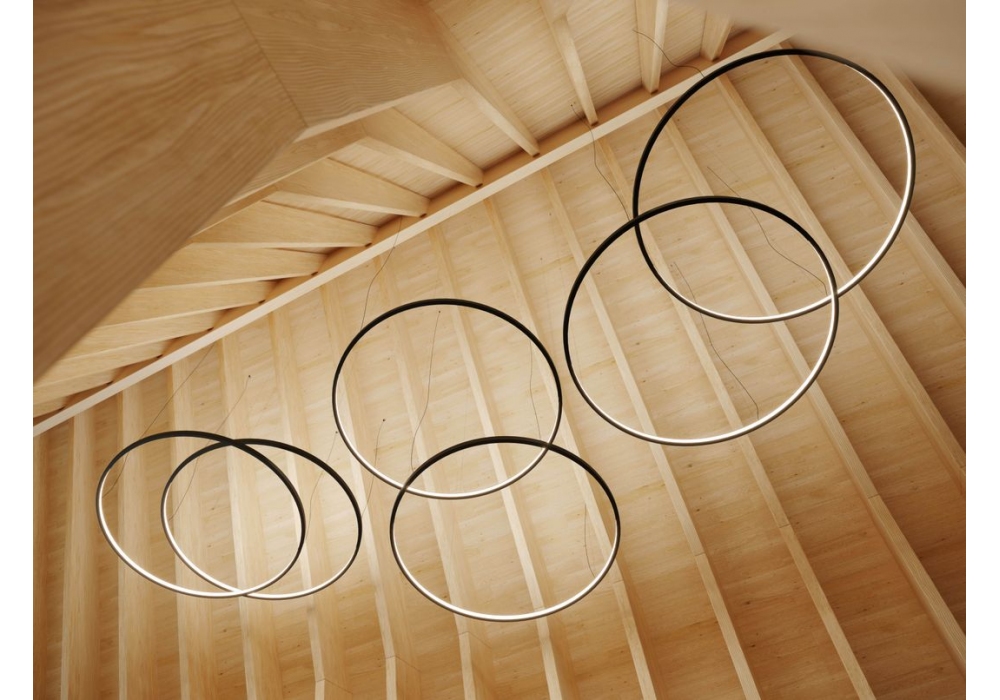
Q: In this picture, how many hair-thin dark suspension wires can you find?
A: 12